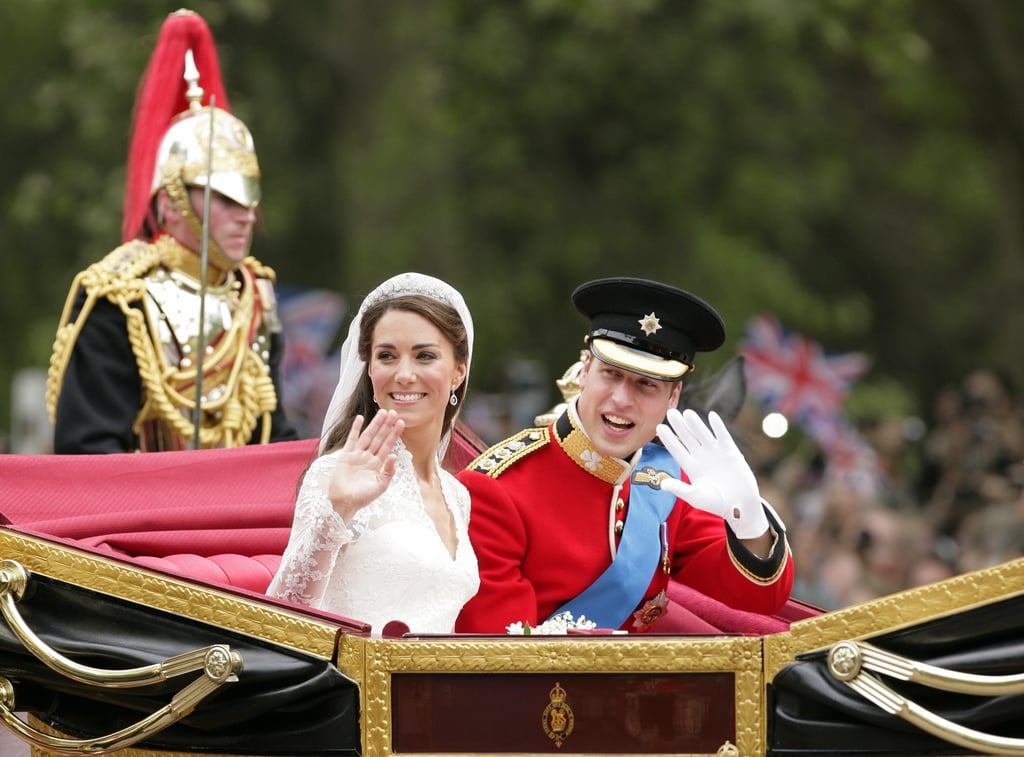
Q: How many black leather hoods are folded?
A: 2